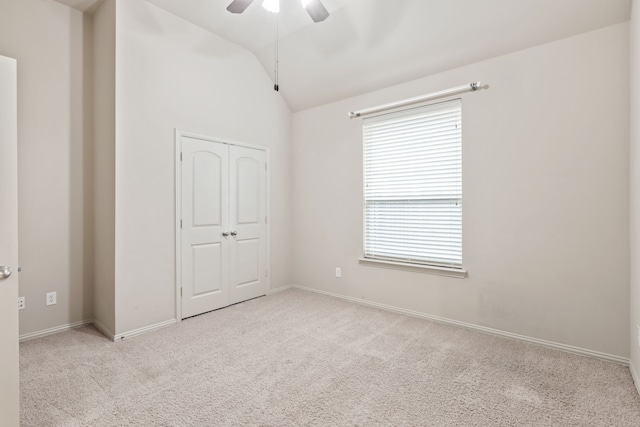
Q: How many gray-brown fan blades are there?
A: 2